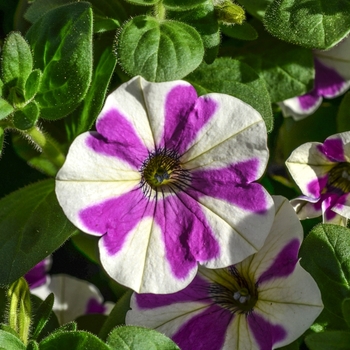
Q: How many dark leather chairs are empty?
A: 0